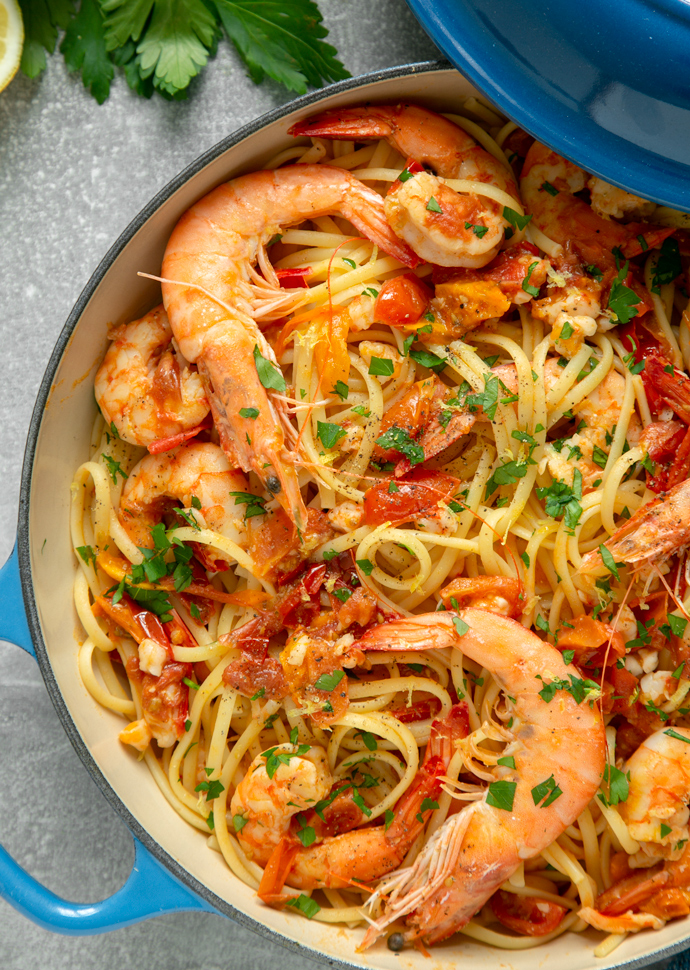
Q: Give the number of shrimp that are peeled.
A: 7